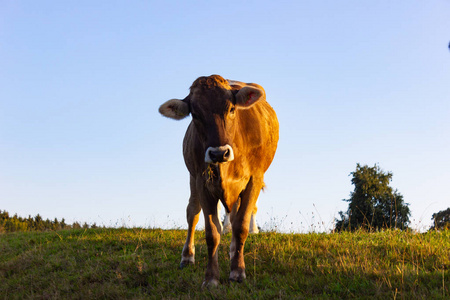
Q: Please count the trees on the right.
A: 2